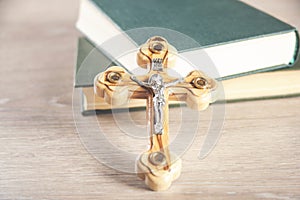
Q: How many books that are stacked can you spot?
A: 2